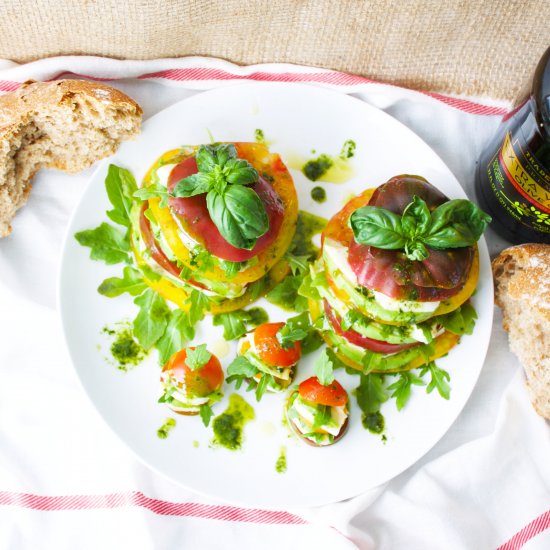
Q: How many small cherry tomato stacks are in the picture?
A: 3